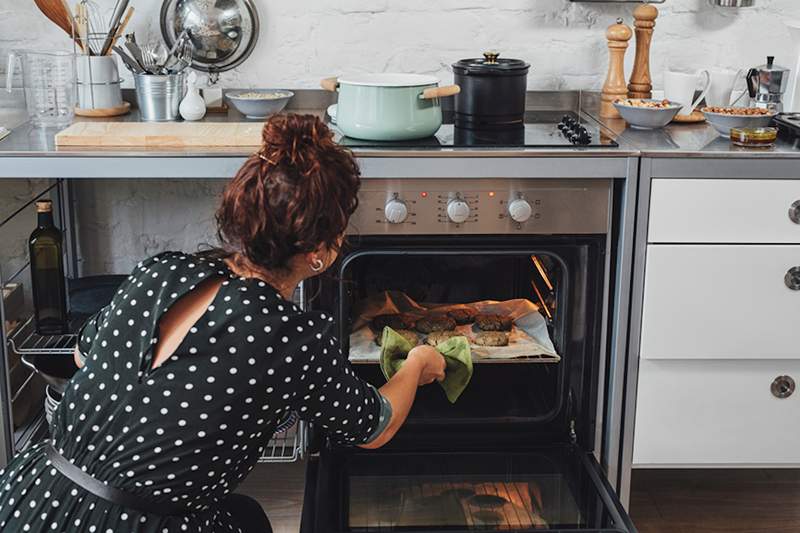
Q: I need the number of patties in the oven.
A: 7